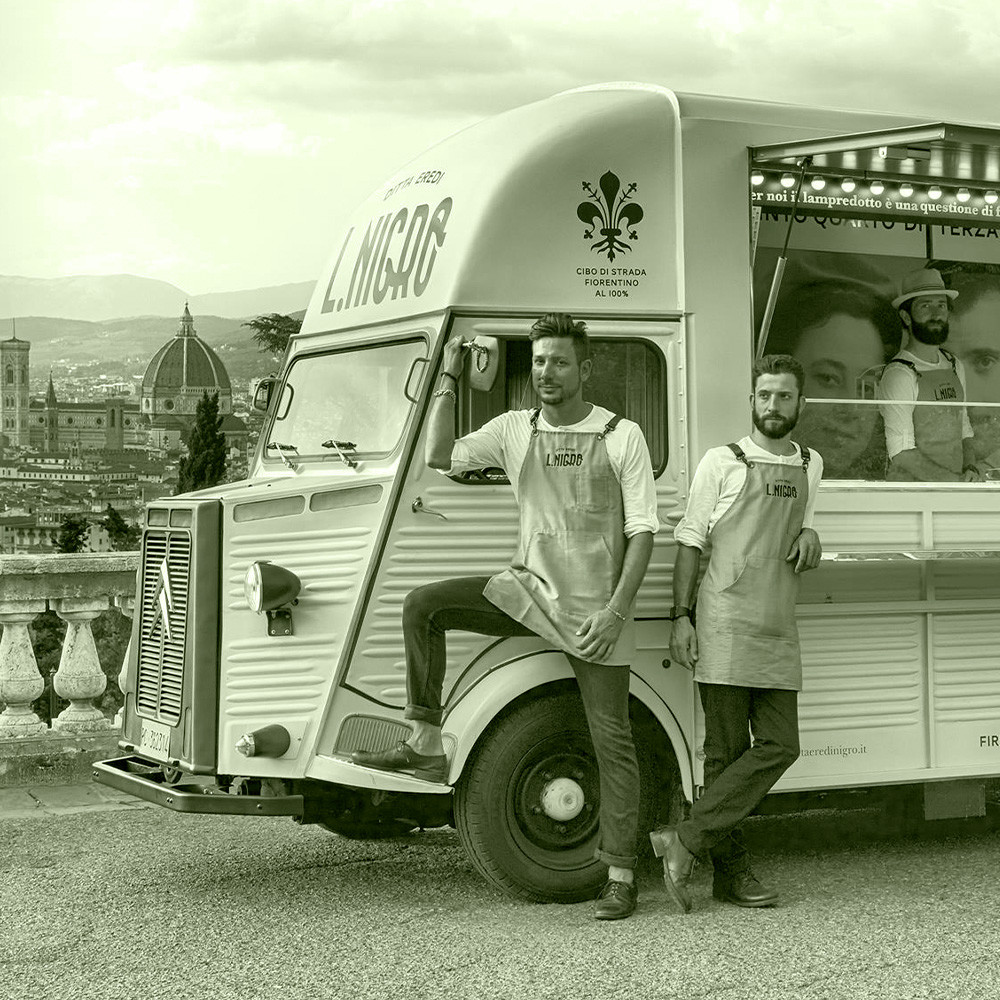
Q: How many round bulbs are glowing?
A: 9